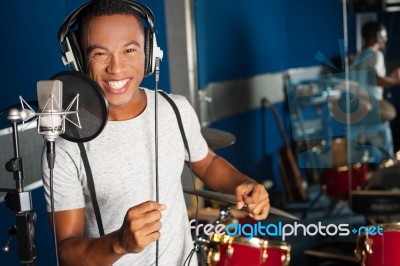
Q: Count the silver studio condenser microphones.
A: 1